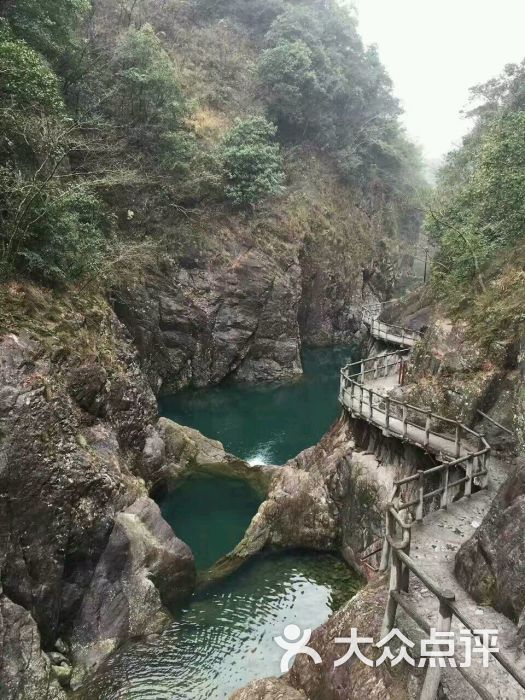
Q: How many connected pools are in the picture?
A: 3